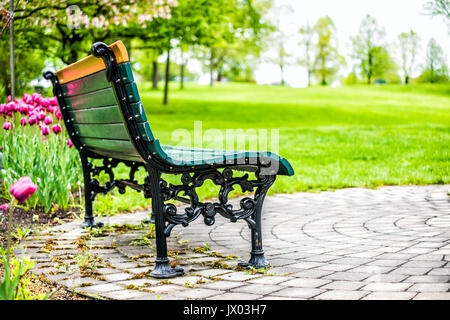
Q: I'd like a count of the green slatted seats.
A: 1